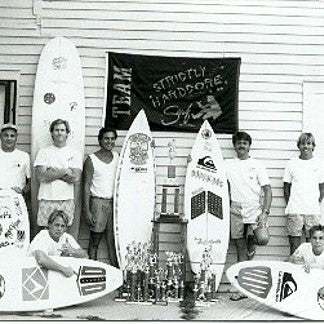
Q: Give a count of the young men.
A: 7